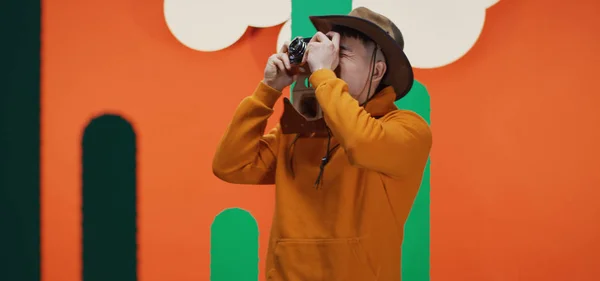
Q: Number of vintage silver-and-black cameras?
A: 1